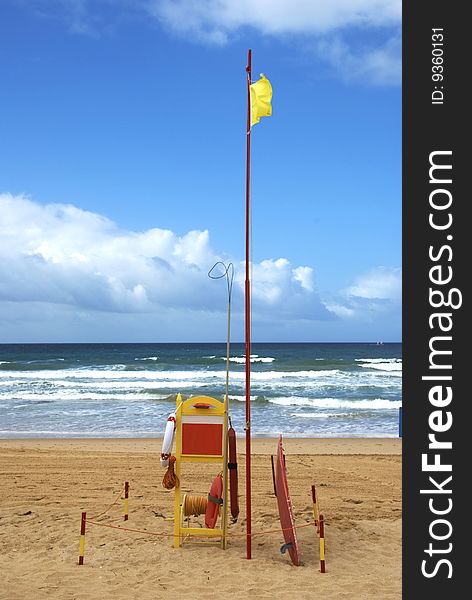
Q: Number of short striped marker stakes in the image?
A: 4